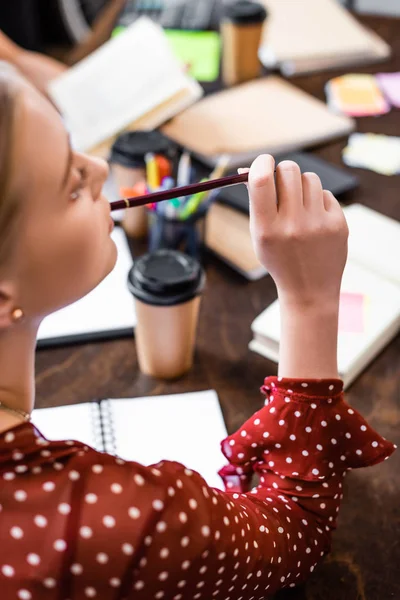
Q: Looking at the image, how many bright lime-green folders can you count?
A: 1